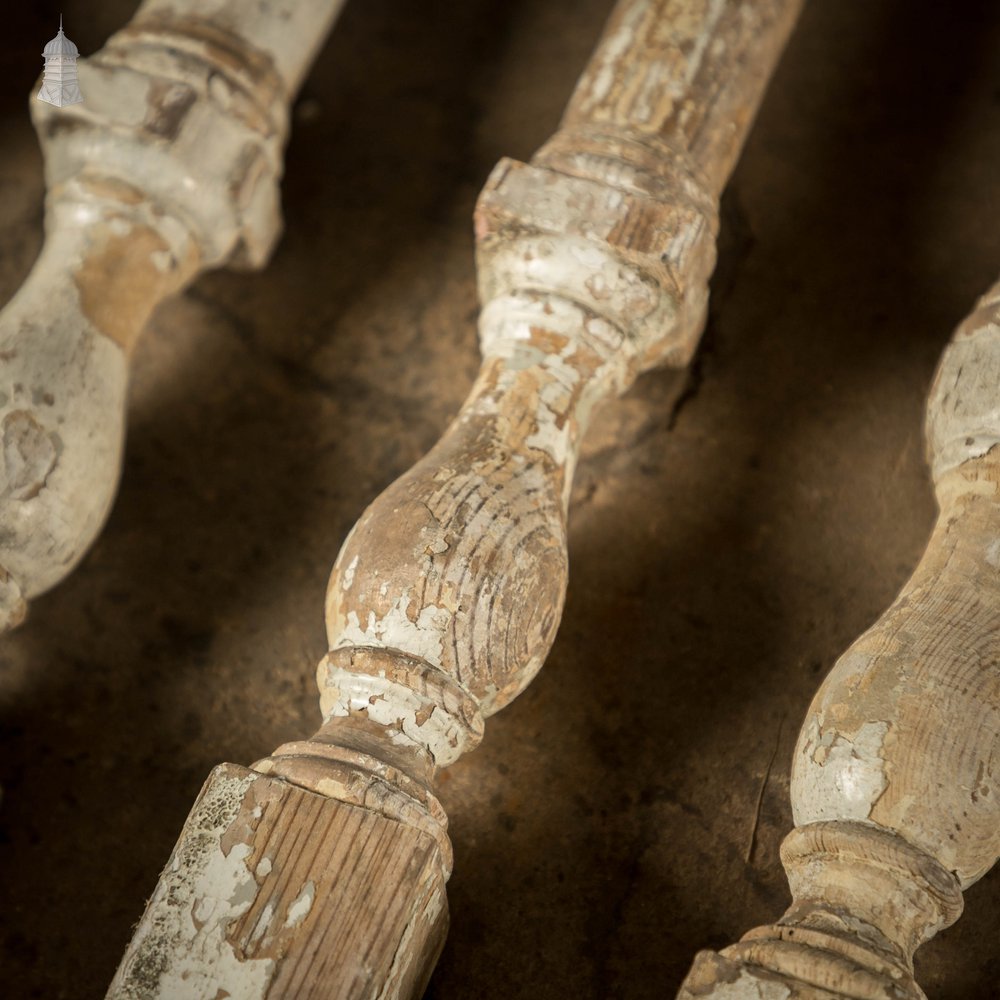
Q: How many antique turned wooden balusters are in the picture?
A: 3